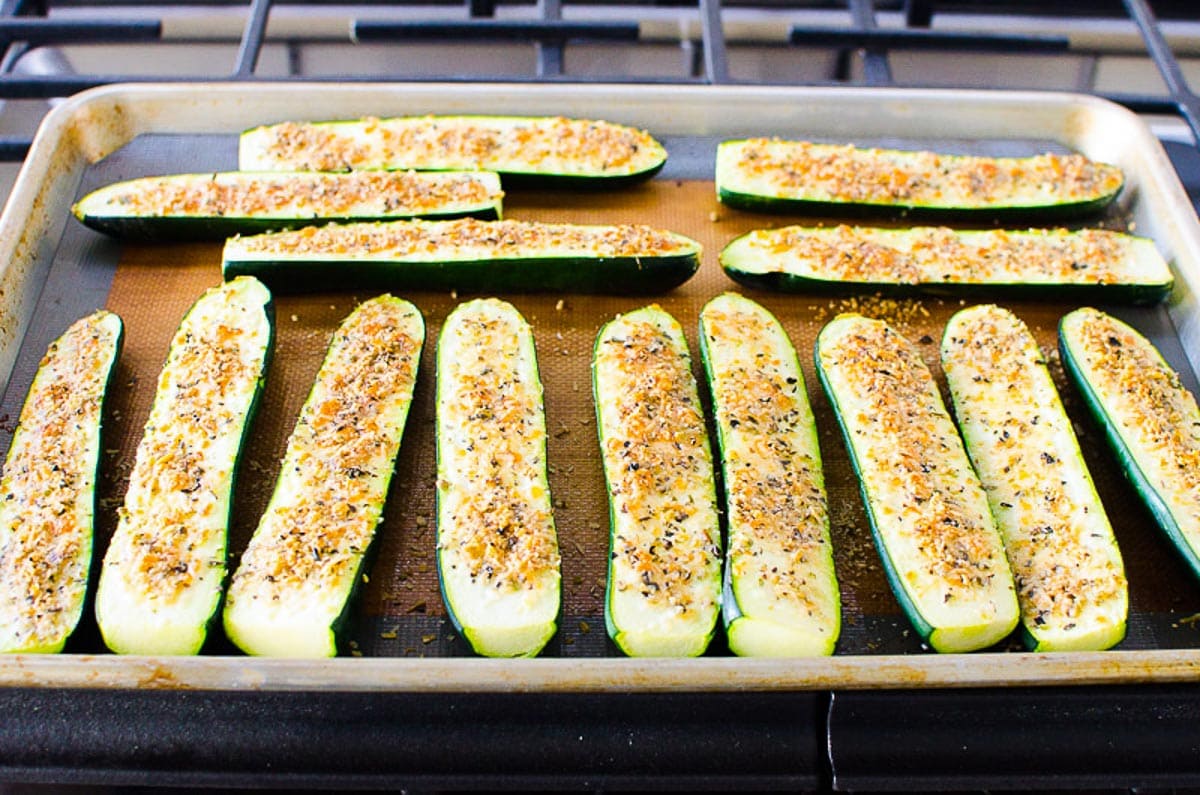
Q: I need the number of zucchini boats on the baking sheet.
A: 14